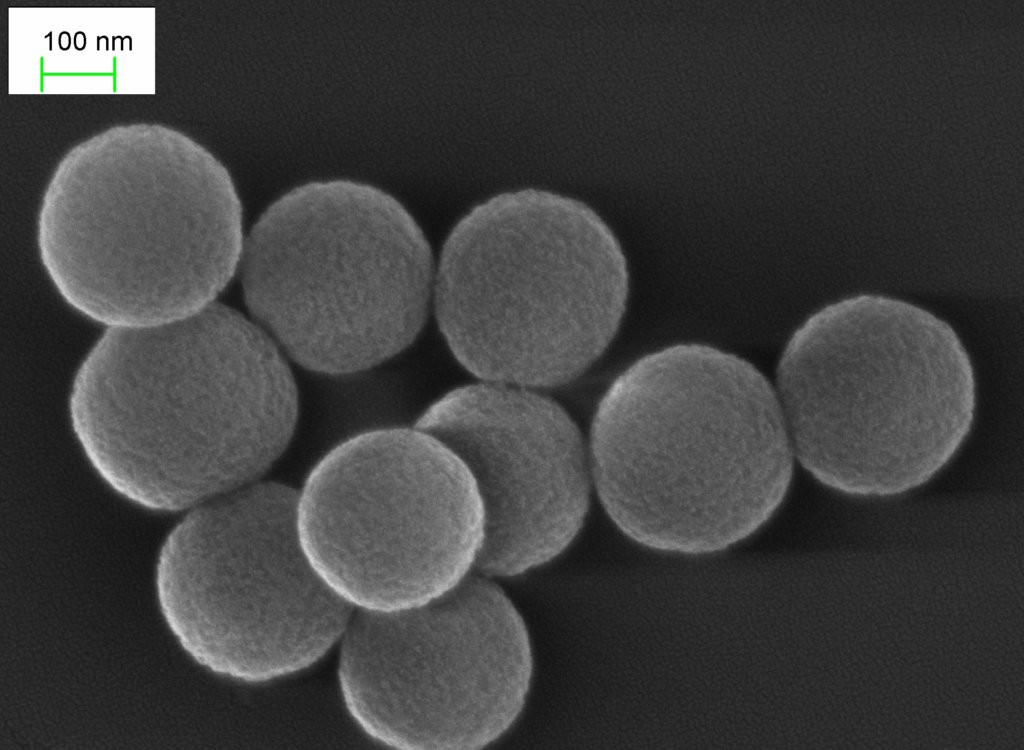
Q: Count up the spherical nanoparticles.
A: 10